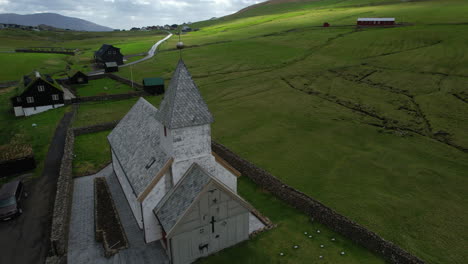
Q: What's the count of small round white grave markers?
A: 9